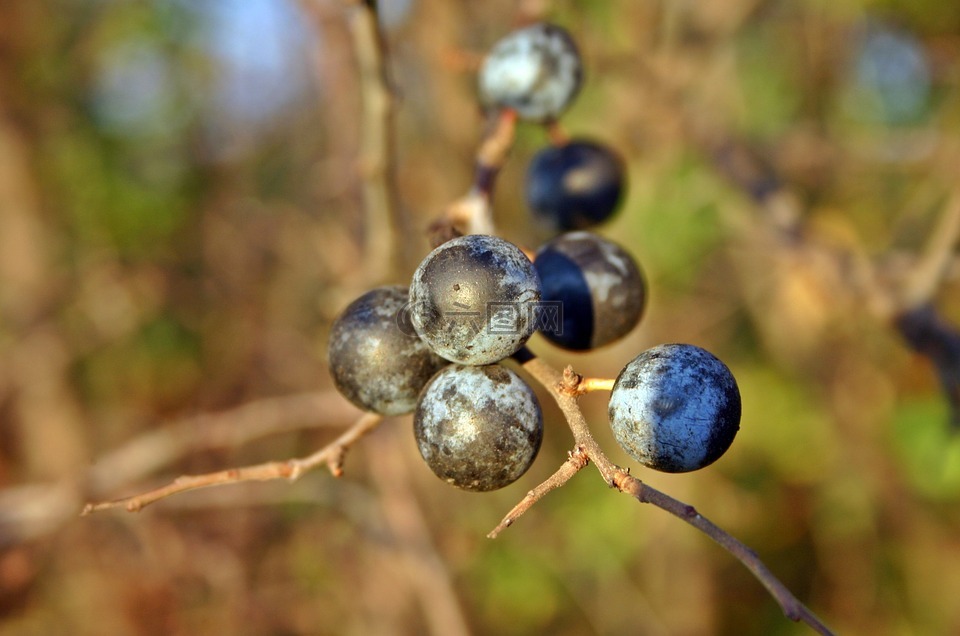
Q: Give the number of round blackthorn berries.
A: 7